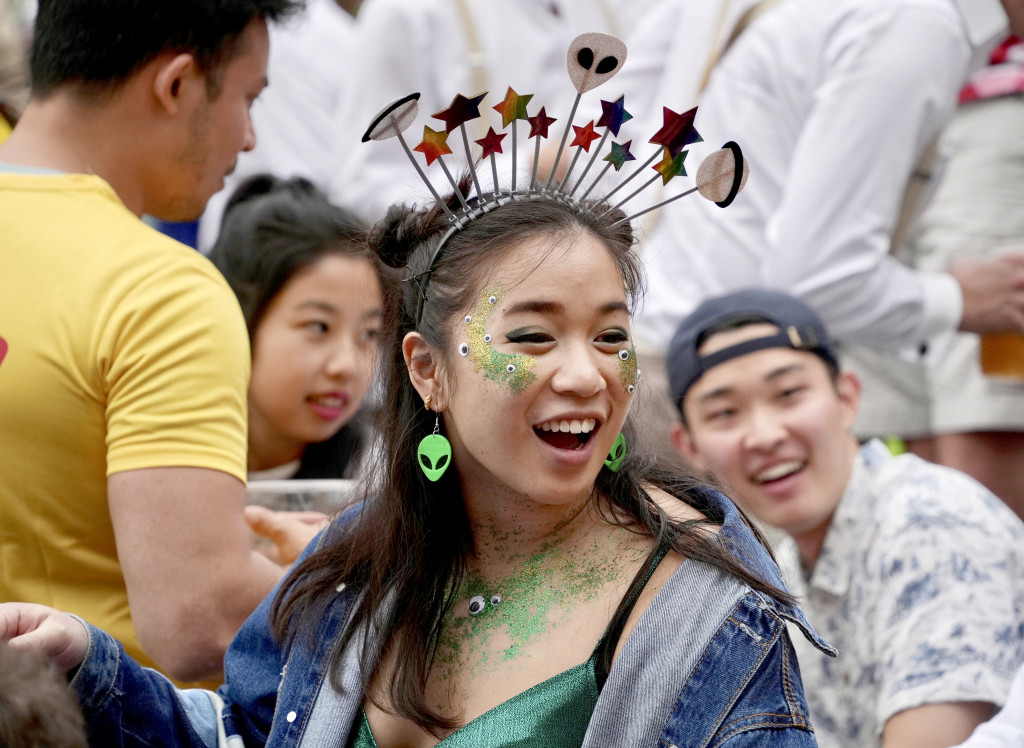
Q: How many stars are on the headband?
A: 10